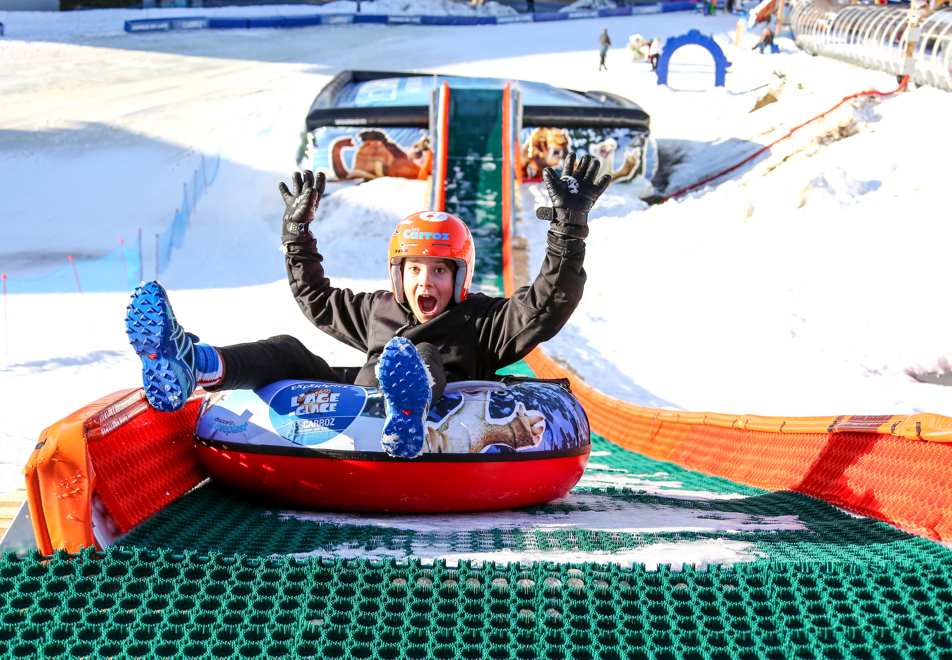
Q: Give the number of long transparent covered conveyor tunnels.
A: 1